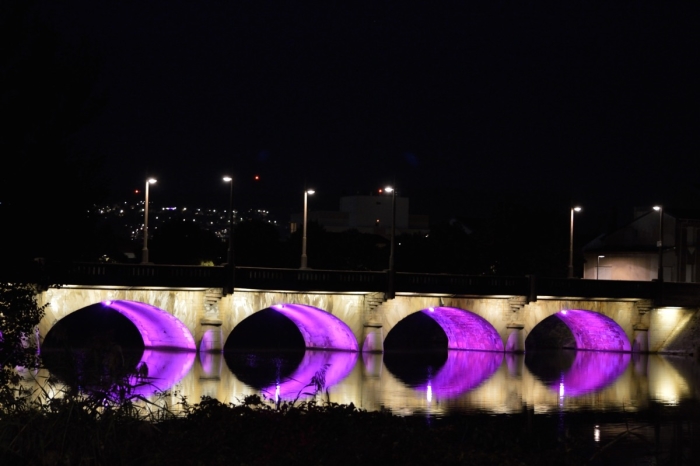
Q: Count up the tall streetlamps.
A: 6